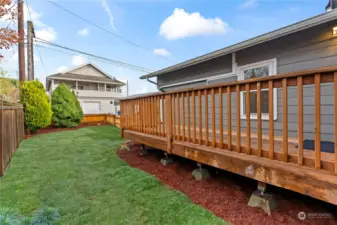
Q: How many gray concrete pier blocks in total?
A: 4